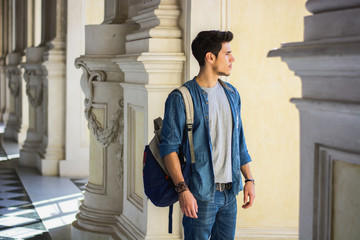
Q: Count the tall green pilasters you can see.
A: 0